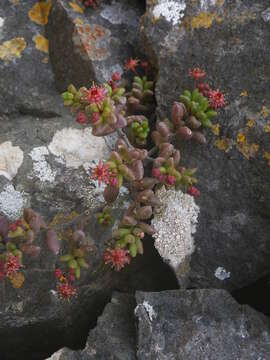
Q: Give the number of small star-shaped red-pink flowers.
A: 8